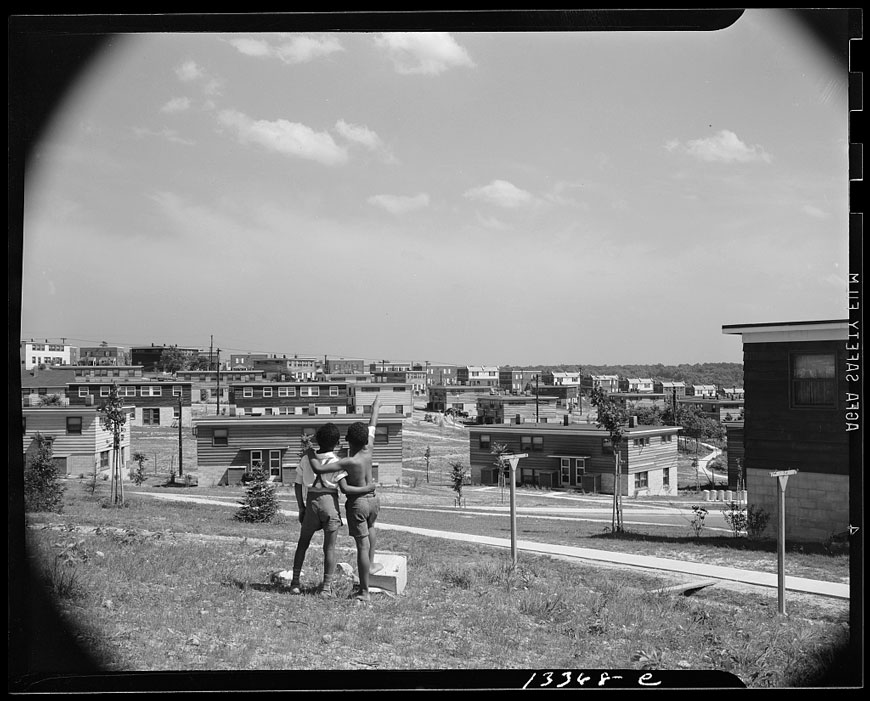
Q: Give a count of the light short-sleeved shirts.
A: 1